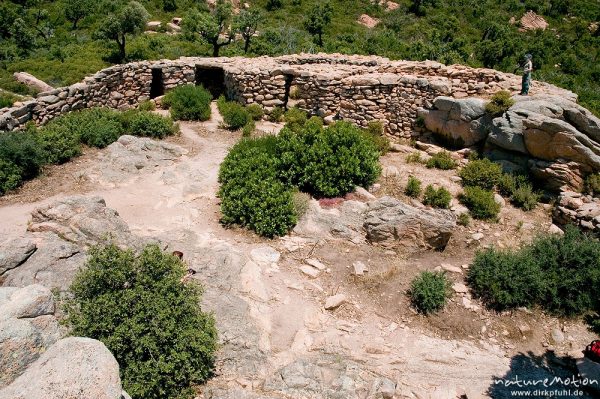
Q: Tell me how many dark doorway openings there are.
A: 3